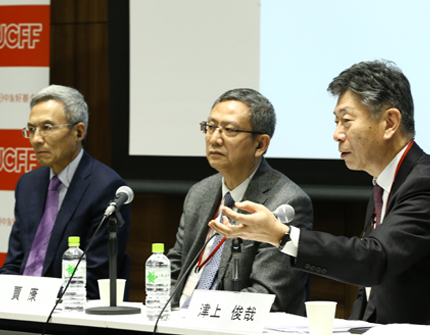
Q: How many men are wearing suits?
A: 3